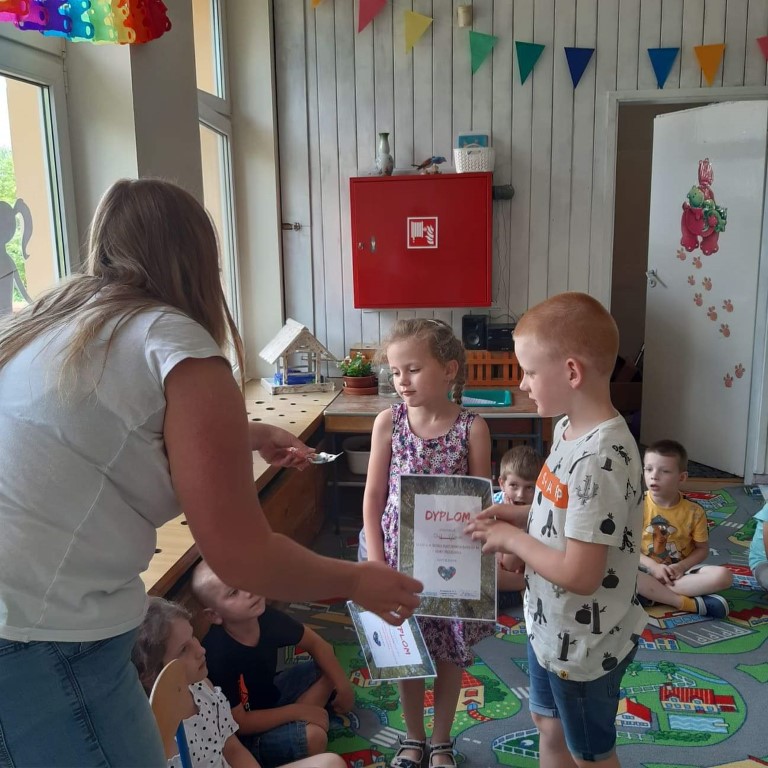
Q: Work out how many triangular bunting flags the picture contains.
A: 9